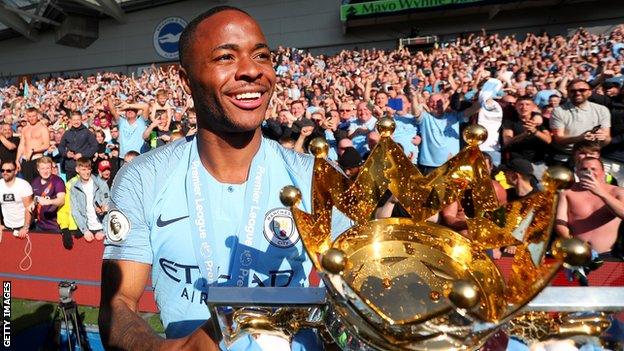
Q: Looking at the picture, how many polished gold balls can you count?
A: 8